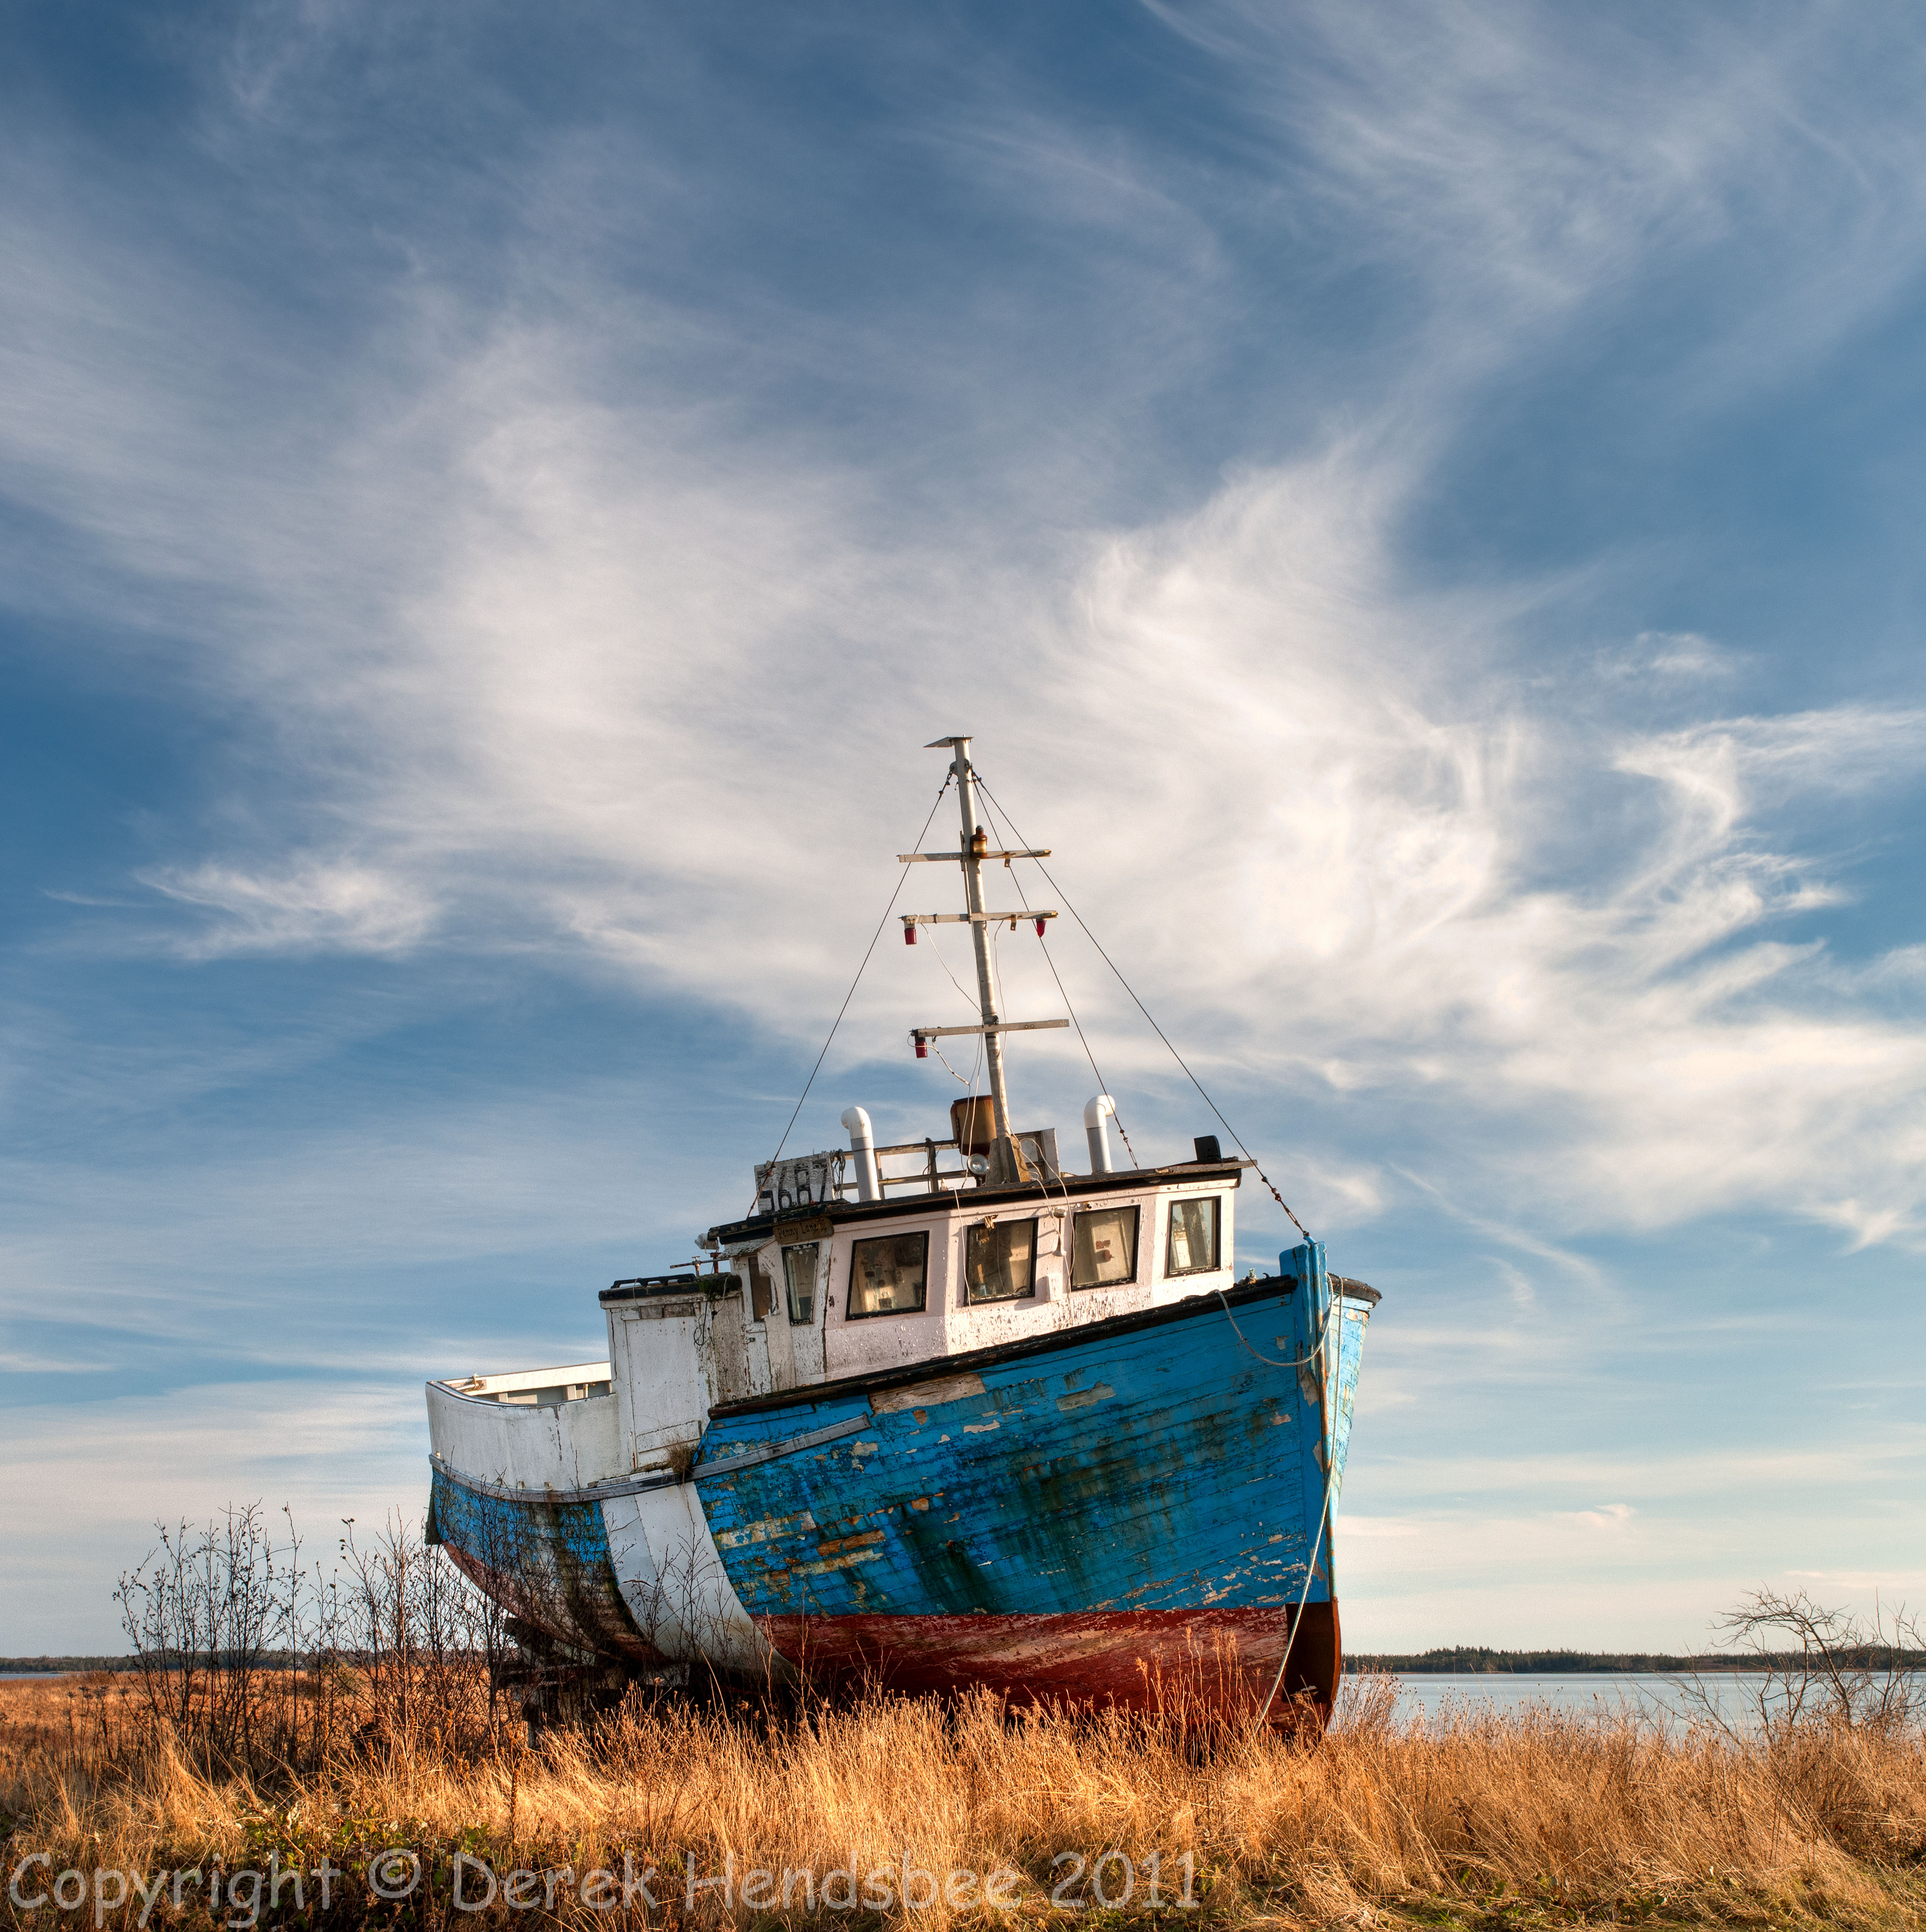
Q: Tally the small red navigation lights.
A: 3